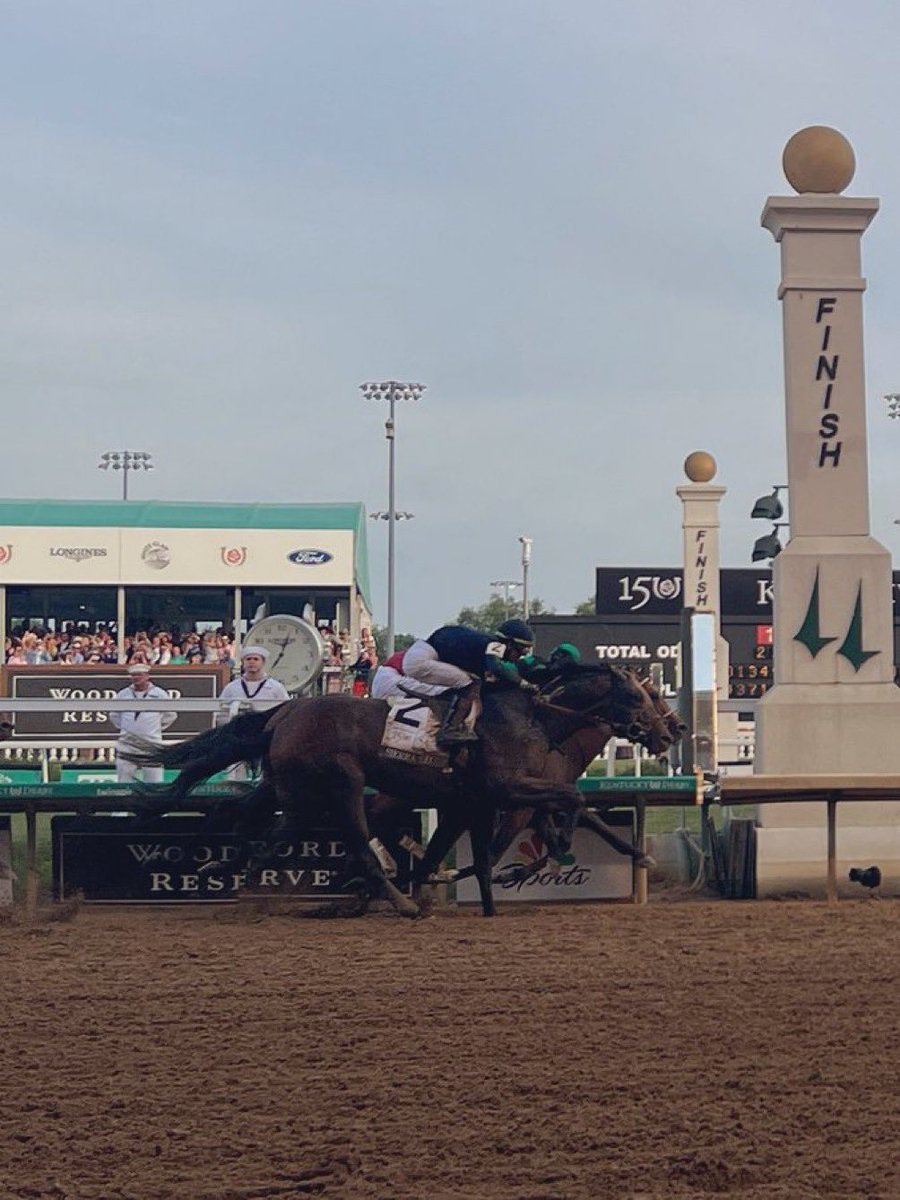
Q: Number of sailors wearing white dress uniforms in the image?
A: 2